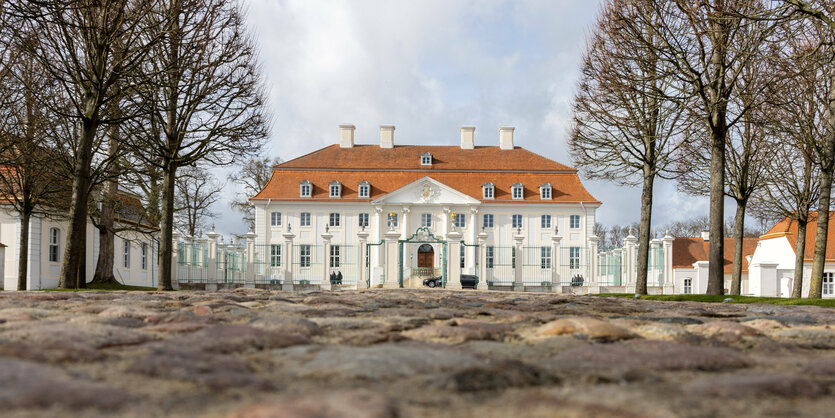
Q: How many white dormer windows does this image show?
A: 7